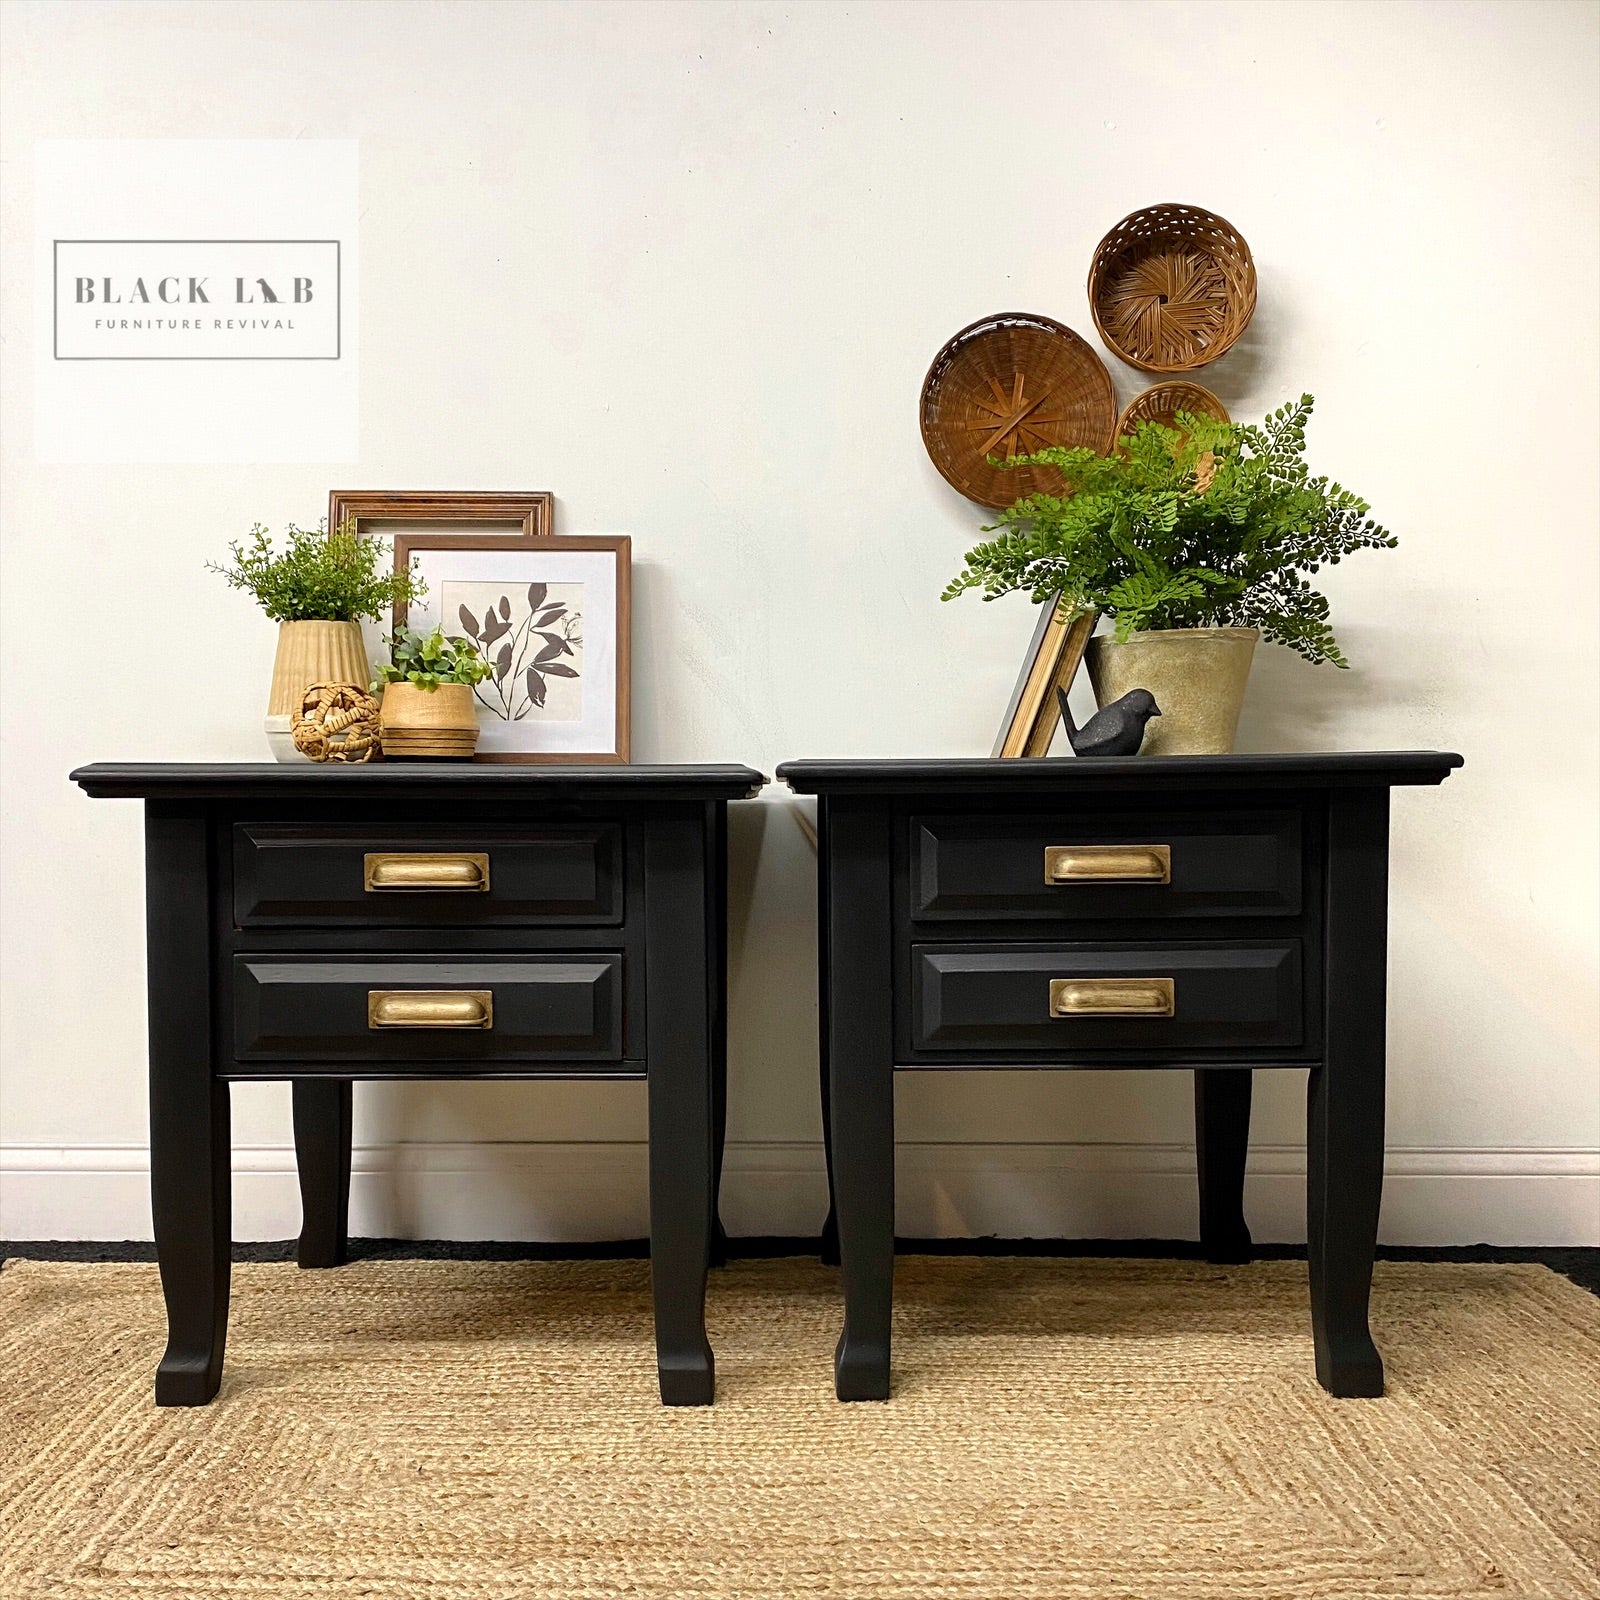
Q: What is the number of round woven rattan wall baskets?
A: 3